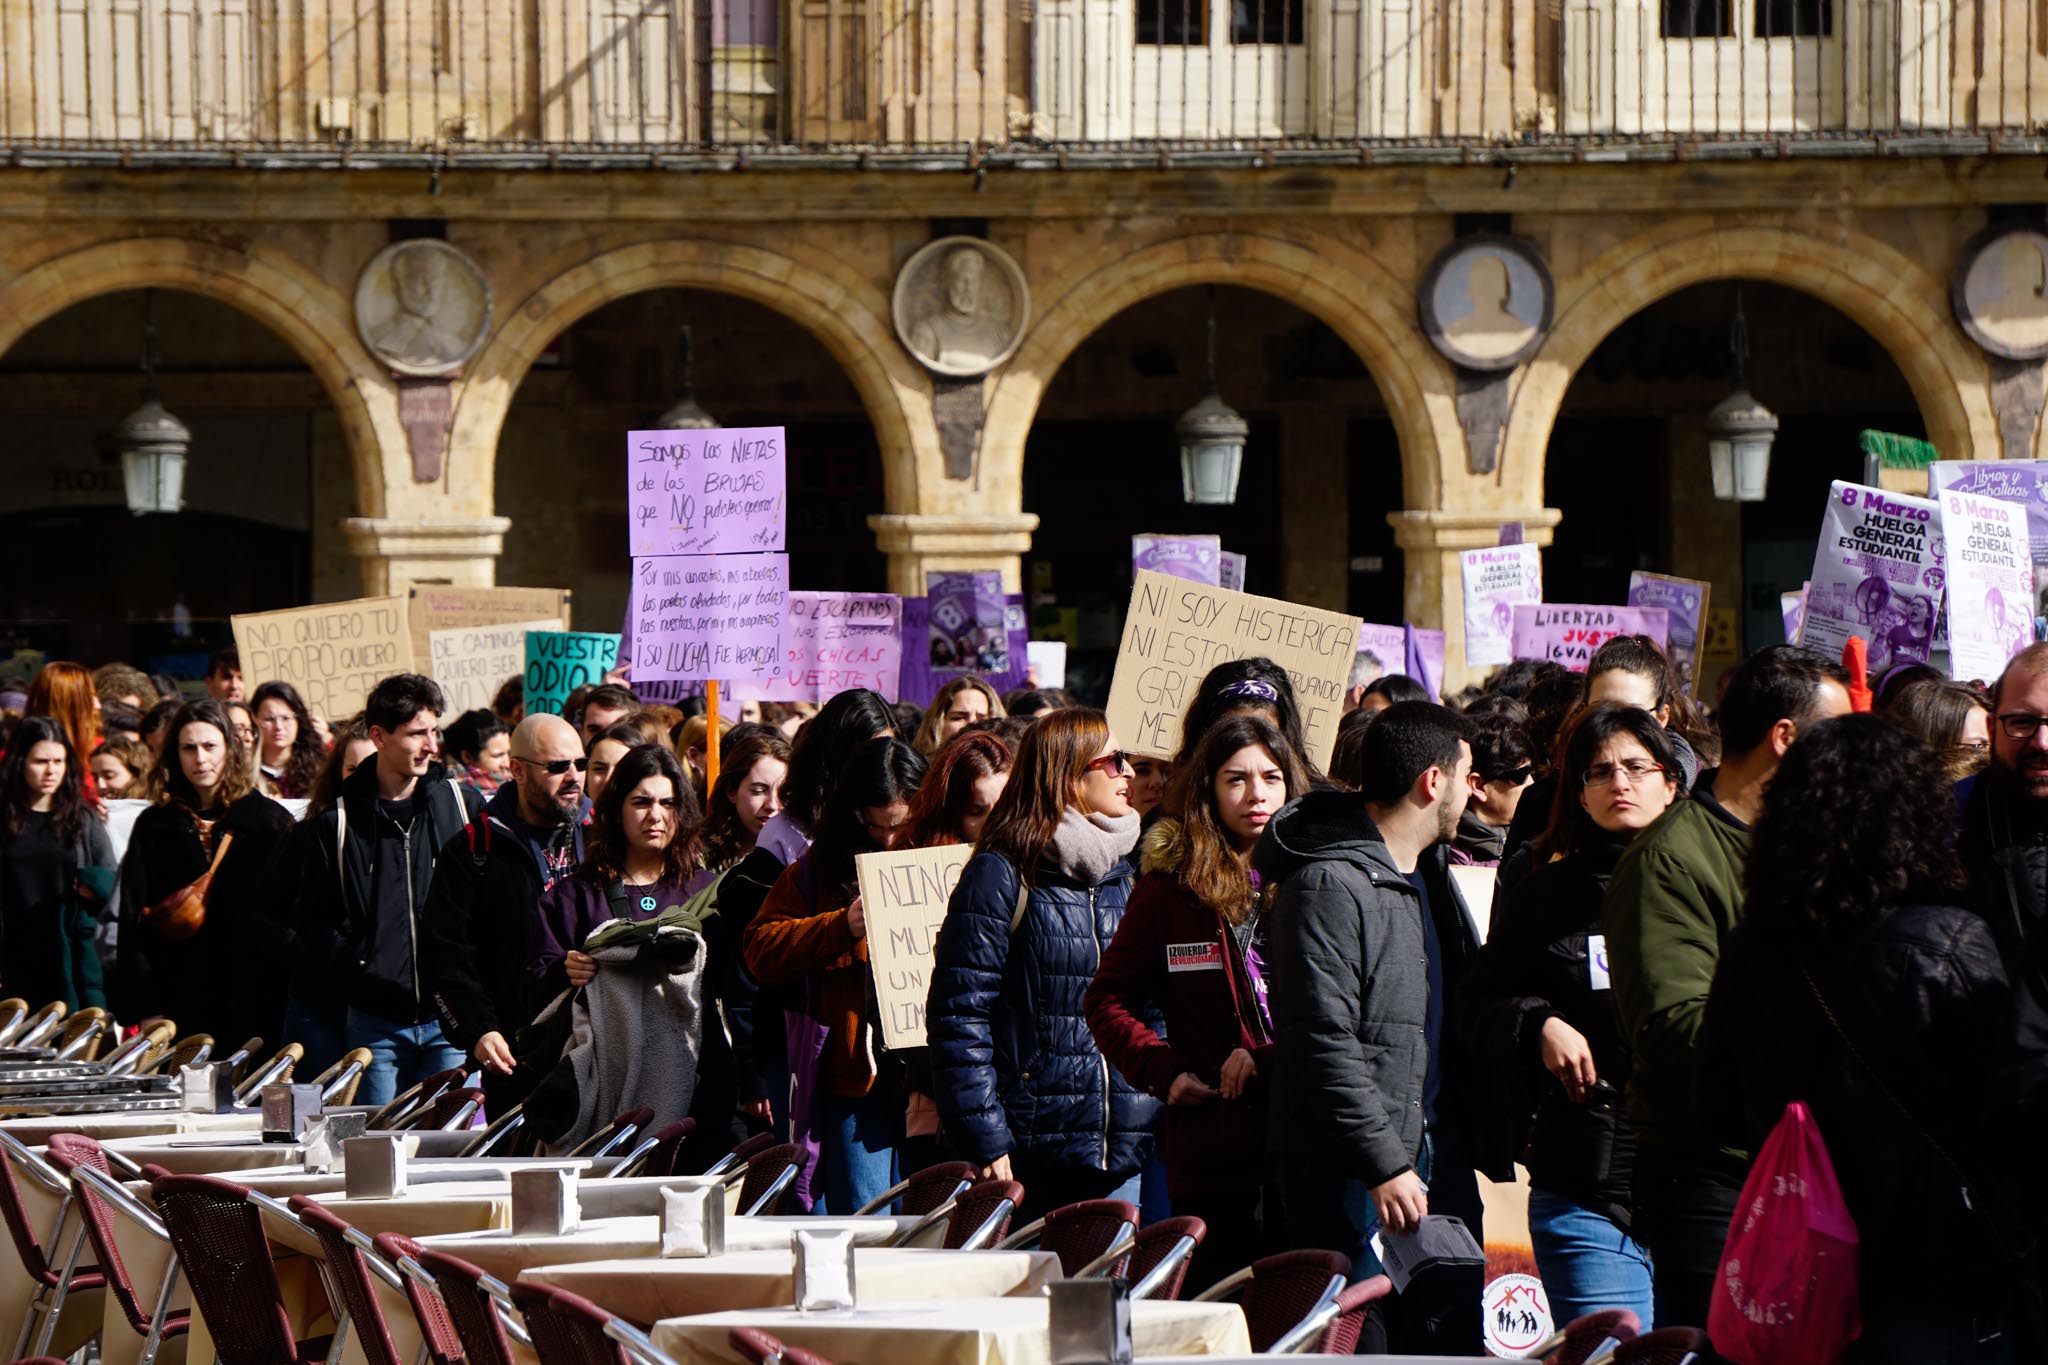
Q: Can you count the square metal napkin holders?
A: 8